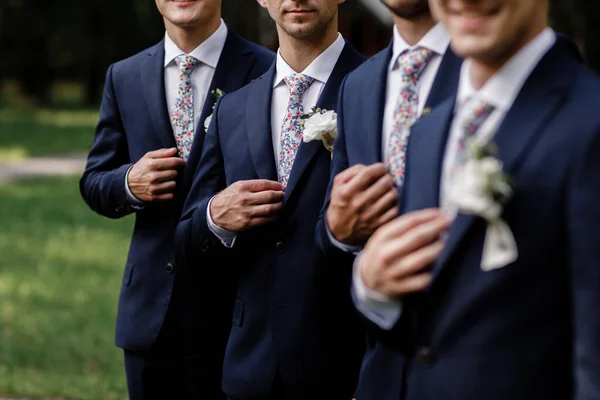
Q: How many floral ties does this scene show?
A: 4